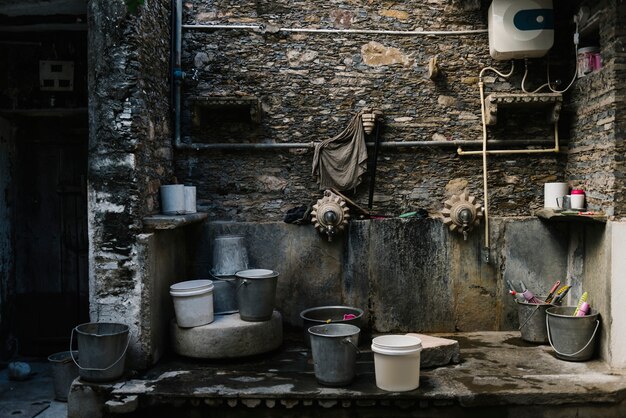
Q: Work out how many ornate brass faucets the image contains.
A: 2